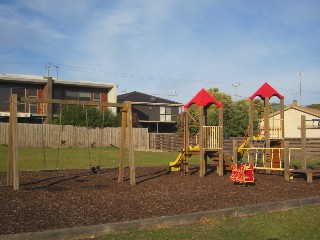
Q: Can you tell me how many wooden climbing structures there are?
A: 2